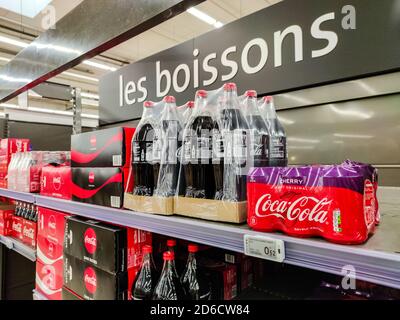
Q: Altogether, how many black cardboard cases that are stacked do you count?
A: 4